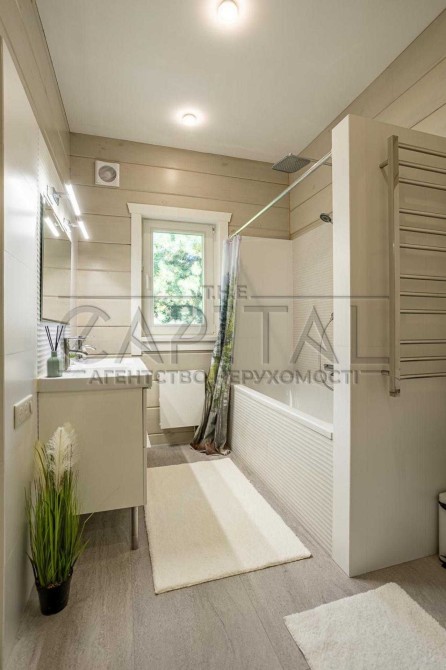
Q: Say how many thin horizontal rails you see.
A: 12